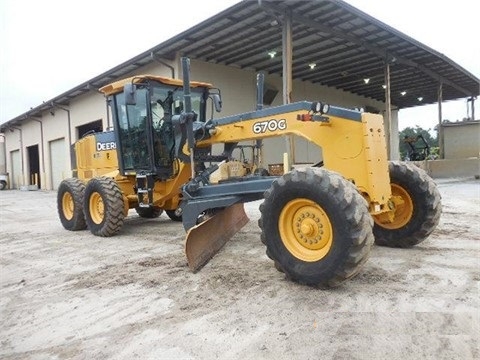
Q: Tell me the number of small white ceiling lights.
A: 6